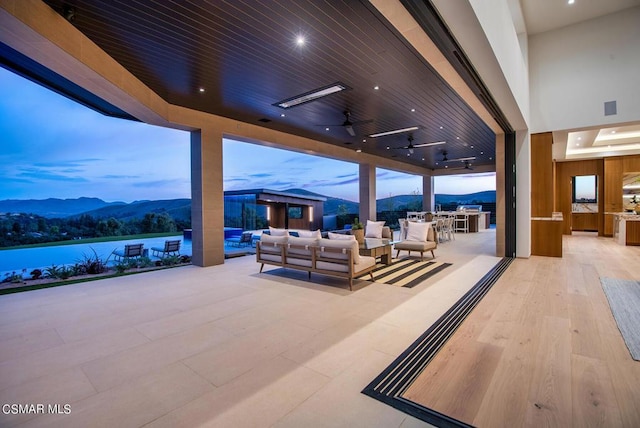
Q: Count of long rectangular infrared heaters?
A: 4